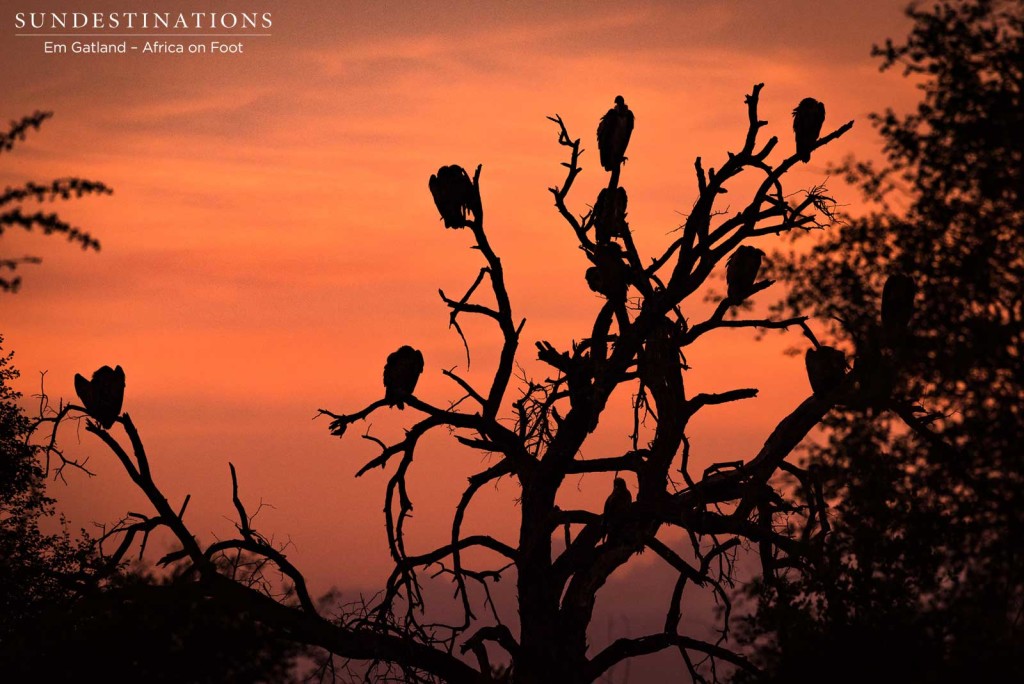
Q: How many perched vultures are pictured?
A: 11